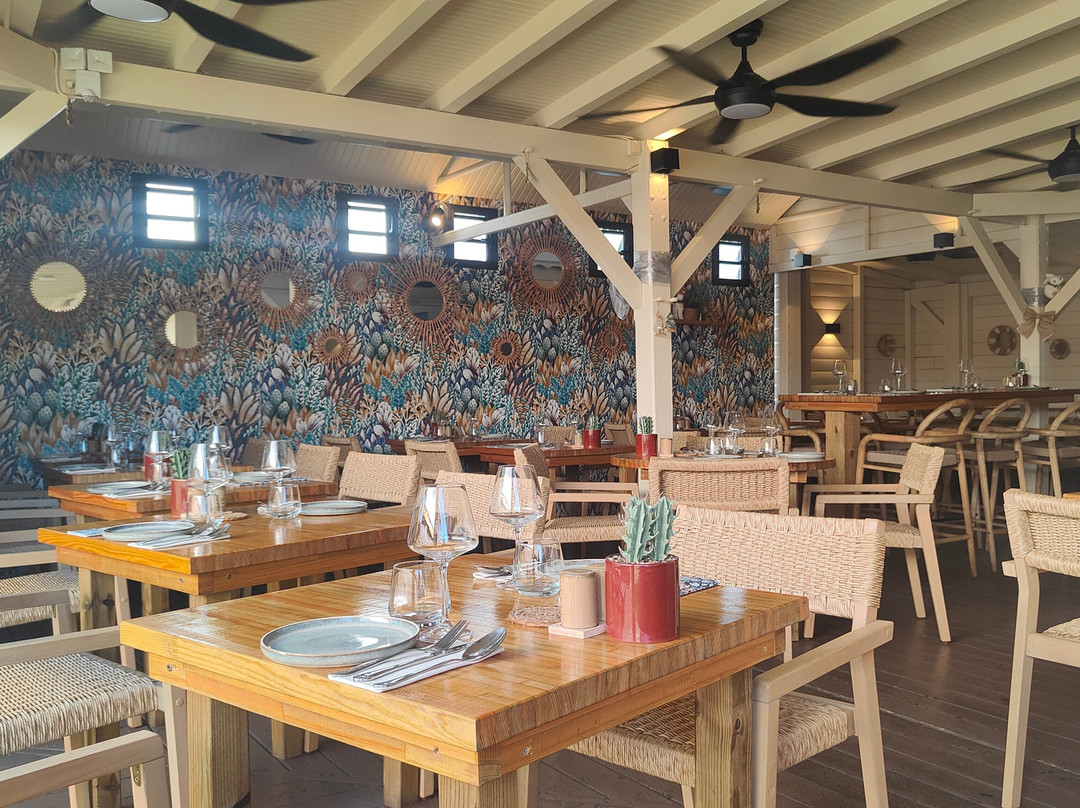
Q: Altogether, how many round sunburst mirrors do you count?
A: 9